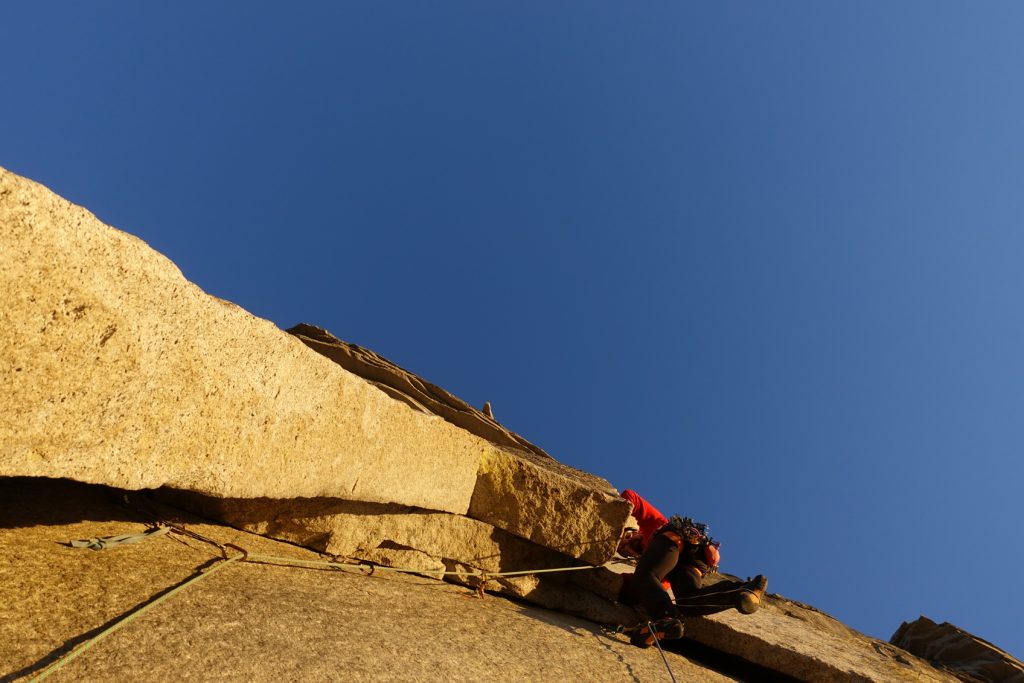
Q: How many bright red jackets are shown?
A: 1